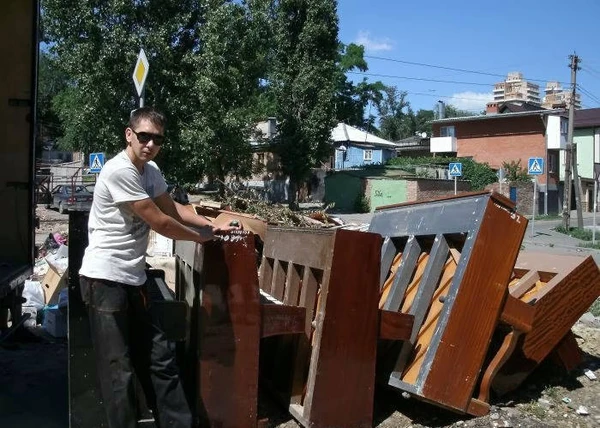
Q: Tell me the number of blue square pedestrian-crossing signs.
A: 3